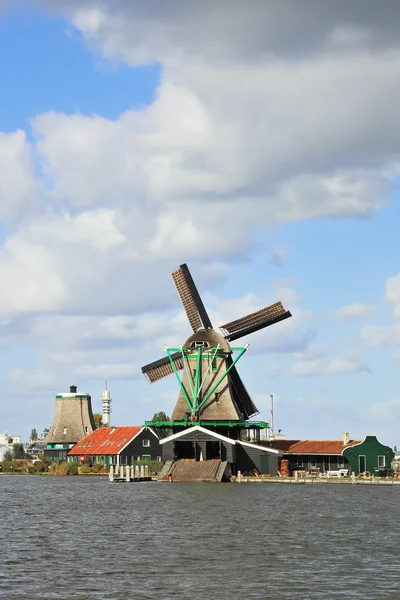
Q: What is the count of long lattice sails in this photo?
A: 4